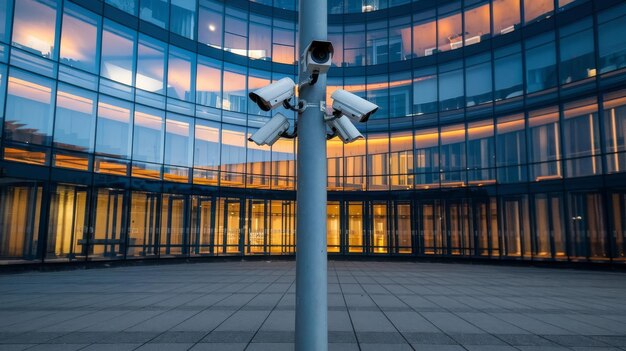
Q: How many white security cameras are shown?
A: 5